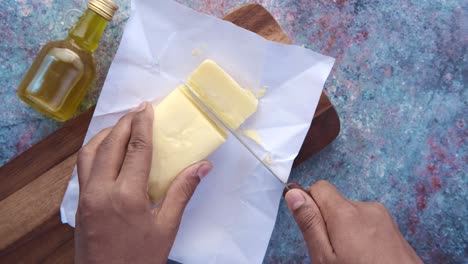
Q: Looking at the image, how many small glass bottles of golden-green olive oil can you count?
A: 1